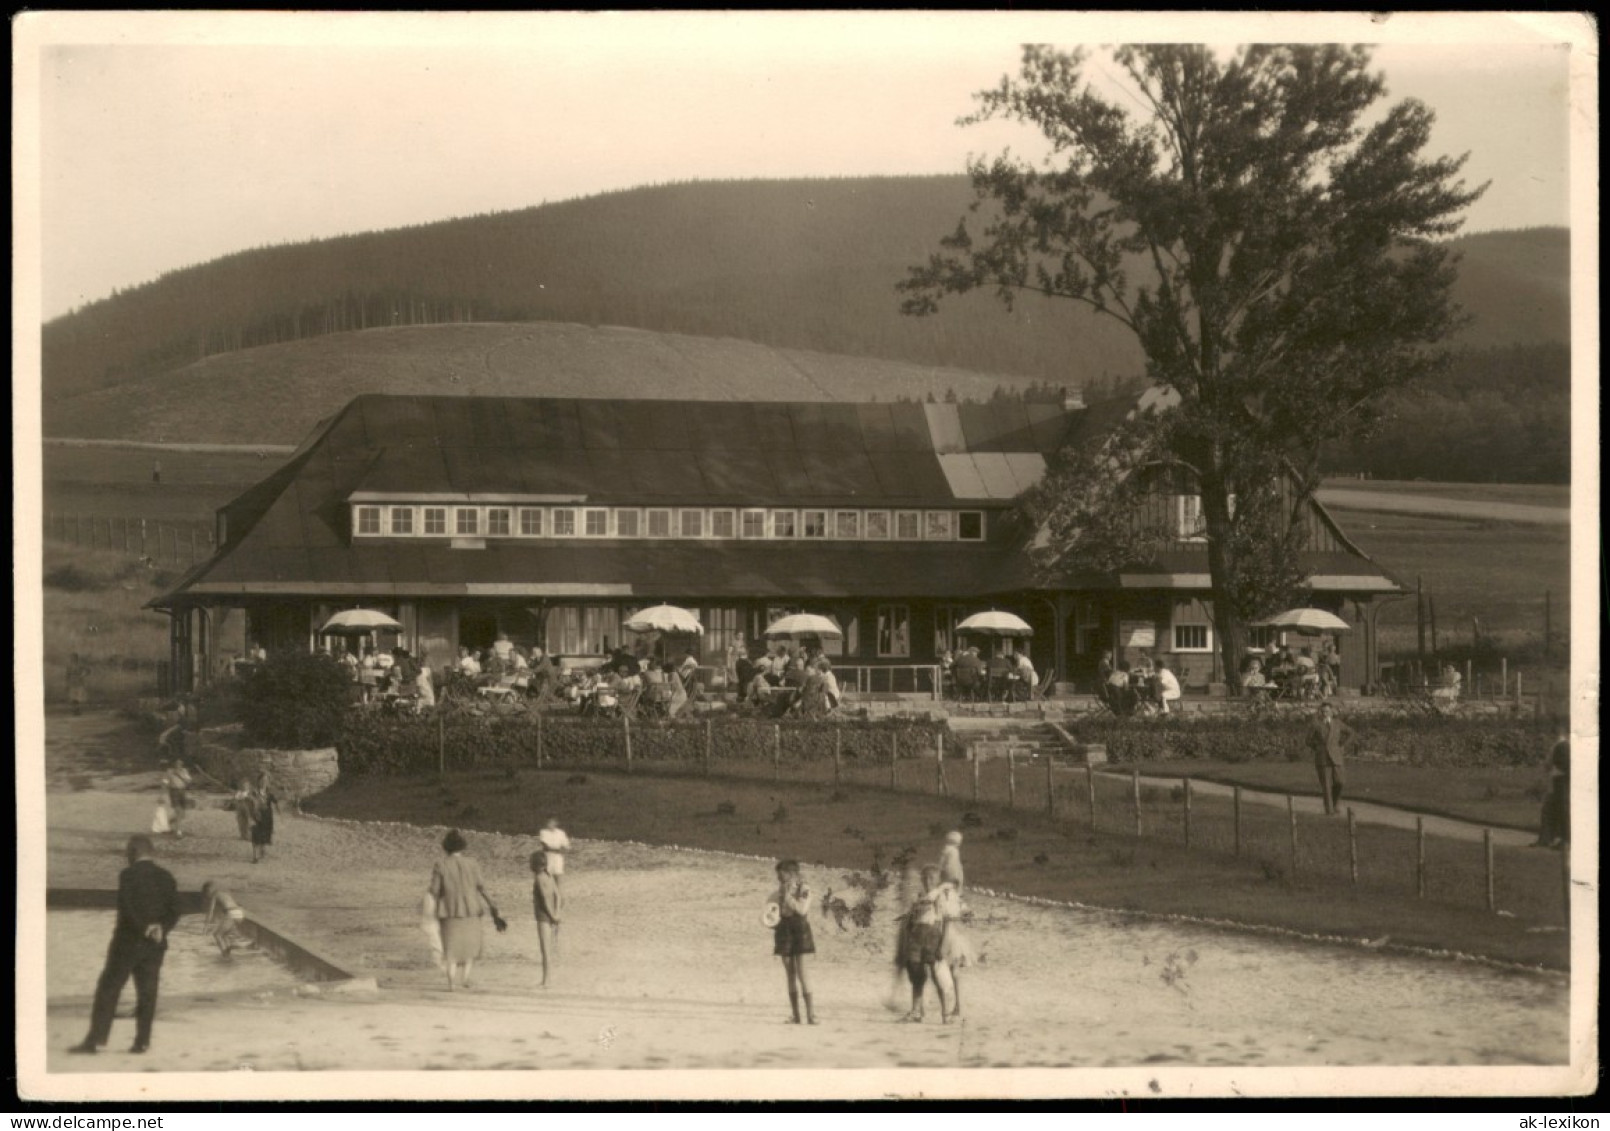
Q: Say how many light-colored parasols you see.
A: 5